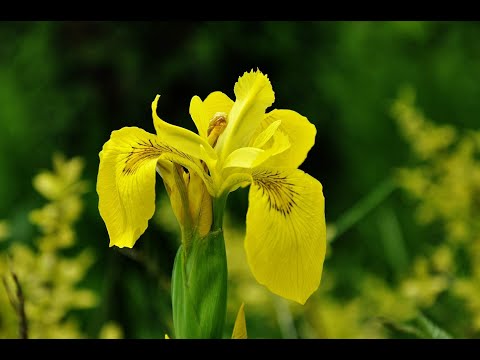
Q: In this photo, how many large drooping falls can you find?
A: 2